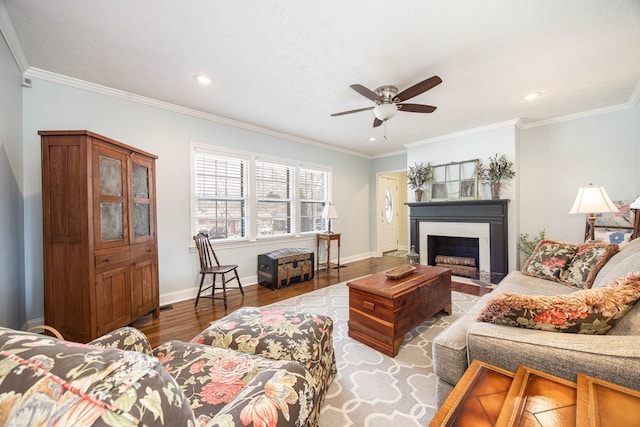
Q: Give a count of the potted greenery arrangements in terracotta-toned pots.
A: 2